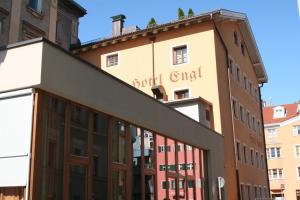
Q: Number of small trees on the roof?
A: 3